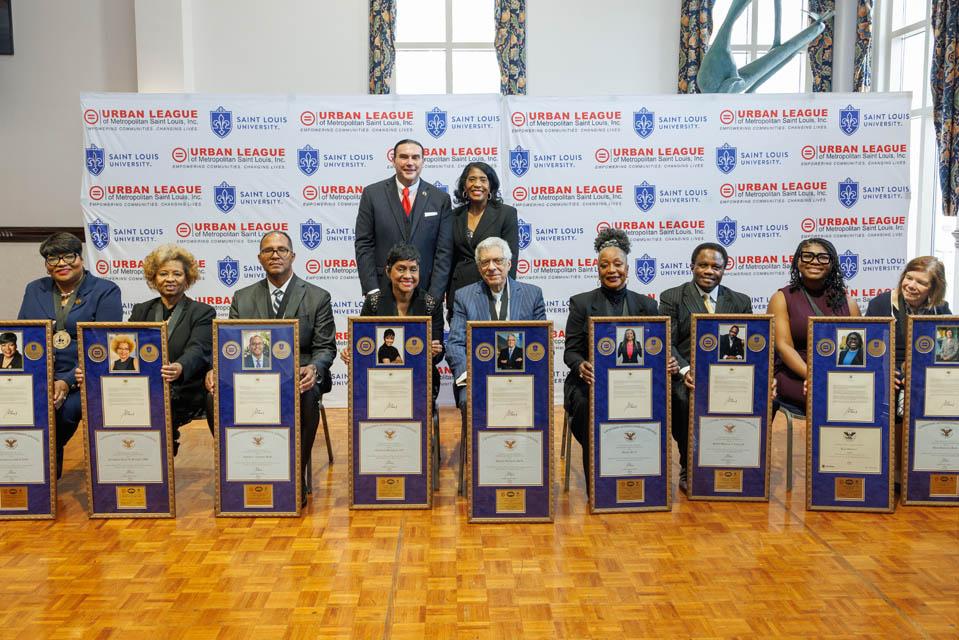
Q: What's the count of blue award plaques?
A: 9